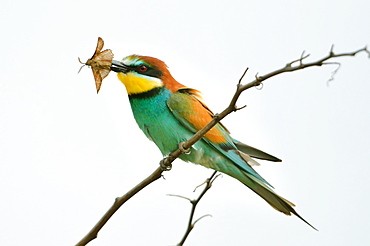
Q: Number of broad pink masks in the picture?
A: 0